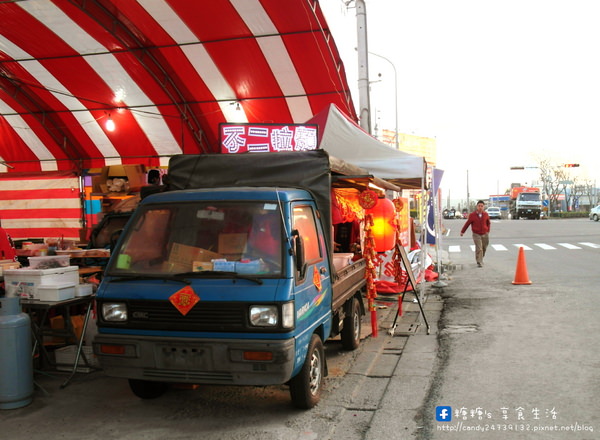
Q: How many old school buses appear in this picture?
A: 0